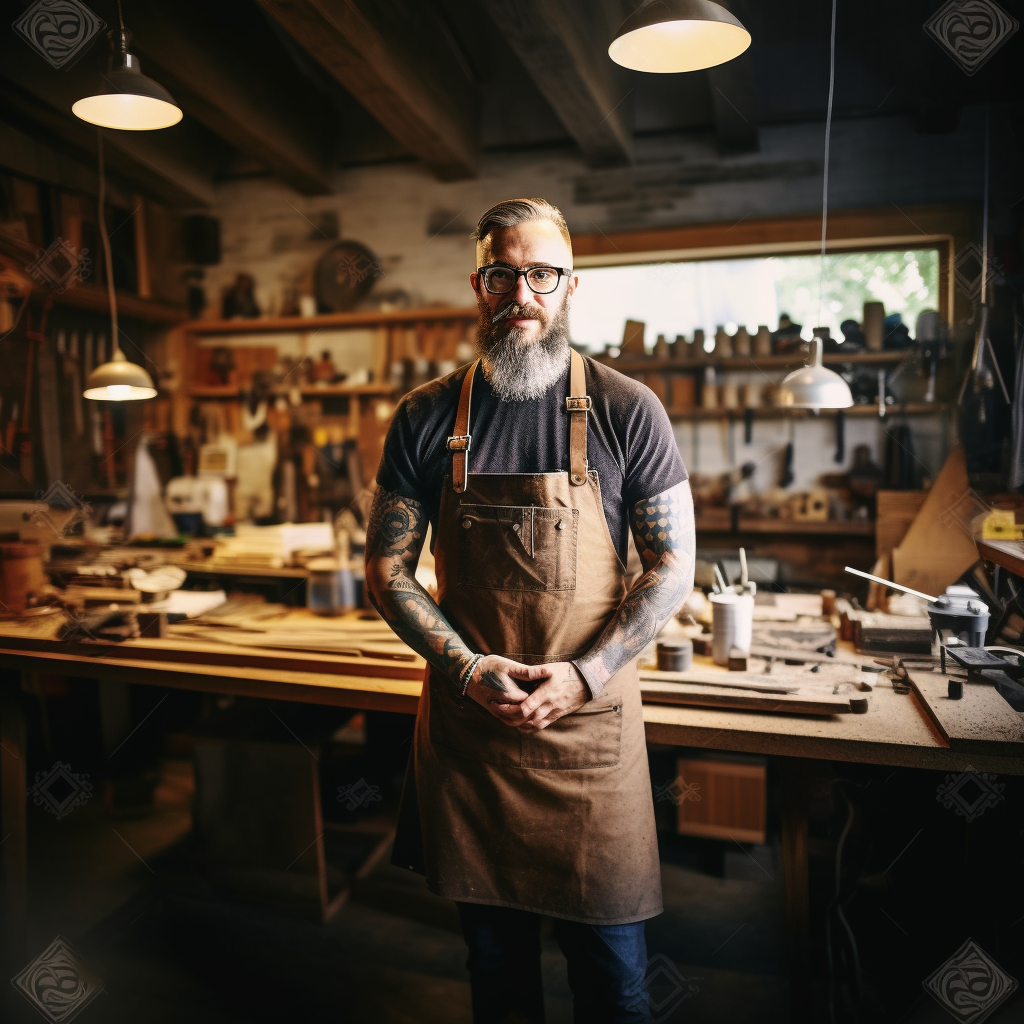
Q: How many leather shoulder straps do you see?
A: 2